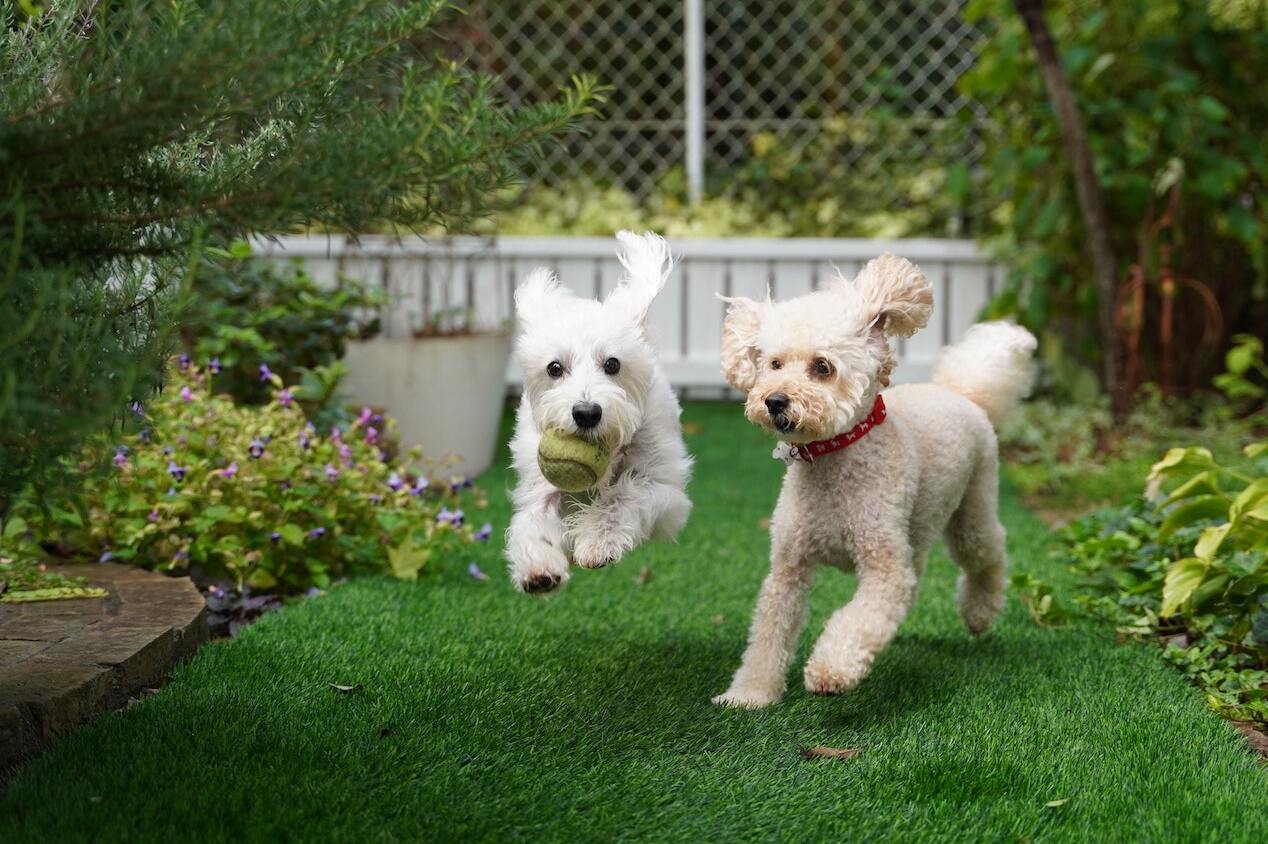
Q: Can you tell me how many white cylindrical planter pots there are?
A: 1